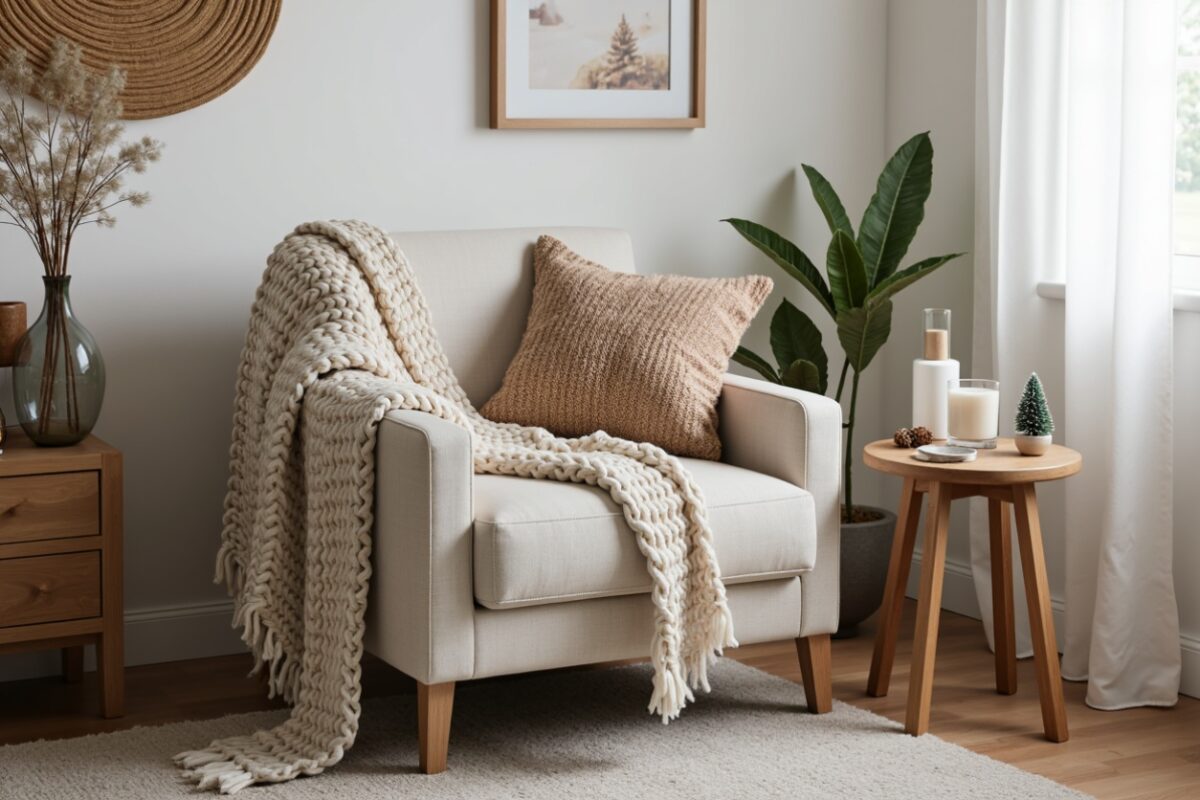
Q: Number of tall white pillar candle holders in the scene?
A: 1